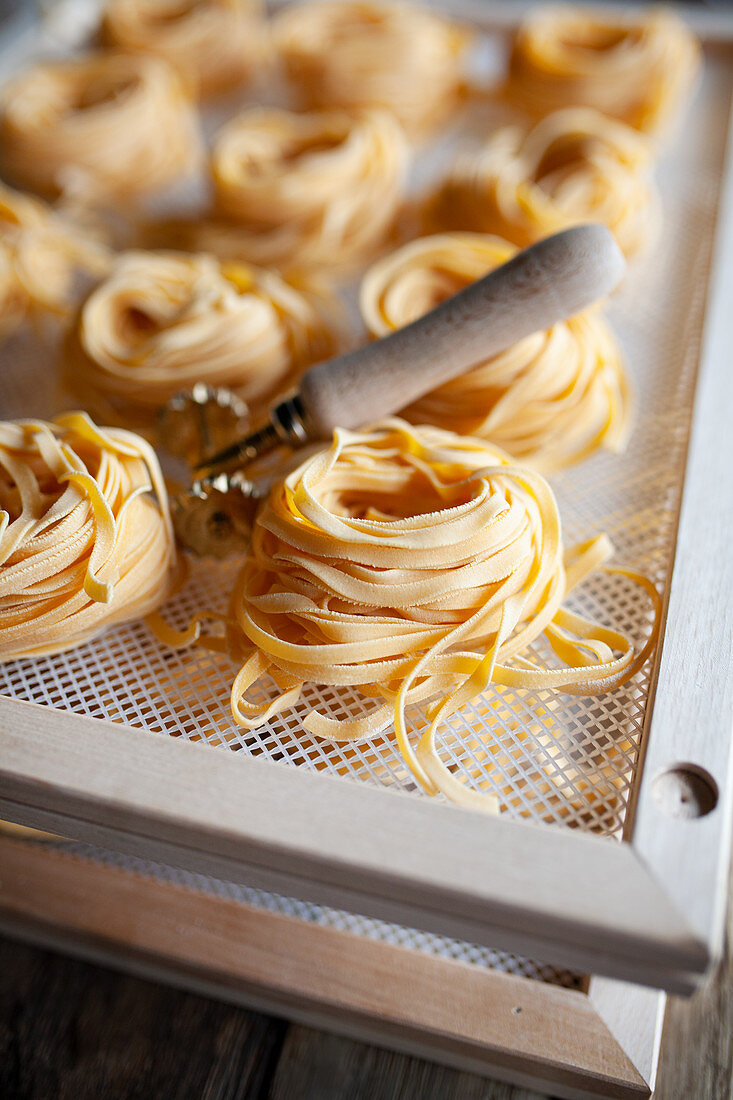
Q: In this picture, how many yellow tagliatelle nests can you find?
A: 11